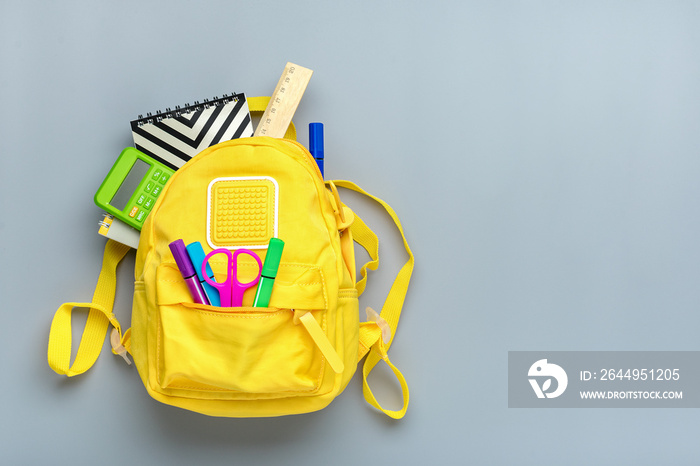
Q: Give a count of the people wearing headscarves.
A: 0